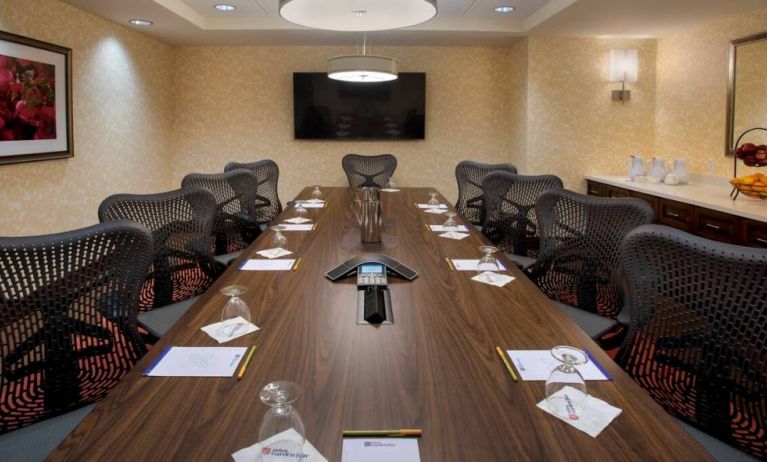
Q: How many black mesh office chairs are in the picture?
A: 9